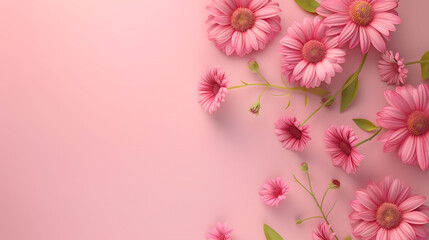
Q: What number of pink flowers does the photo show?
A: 12